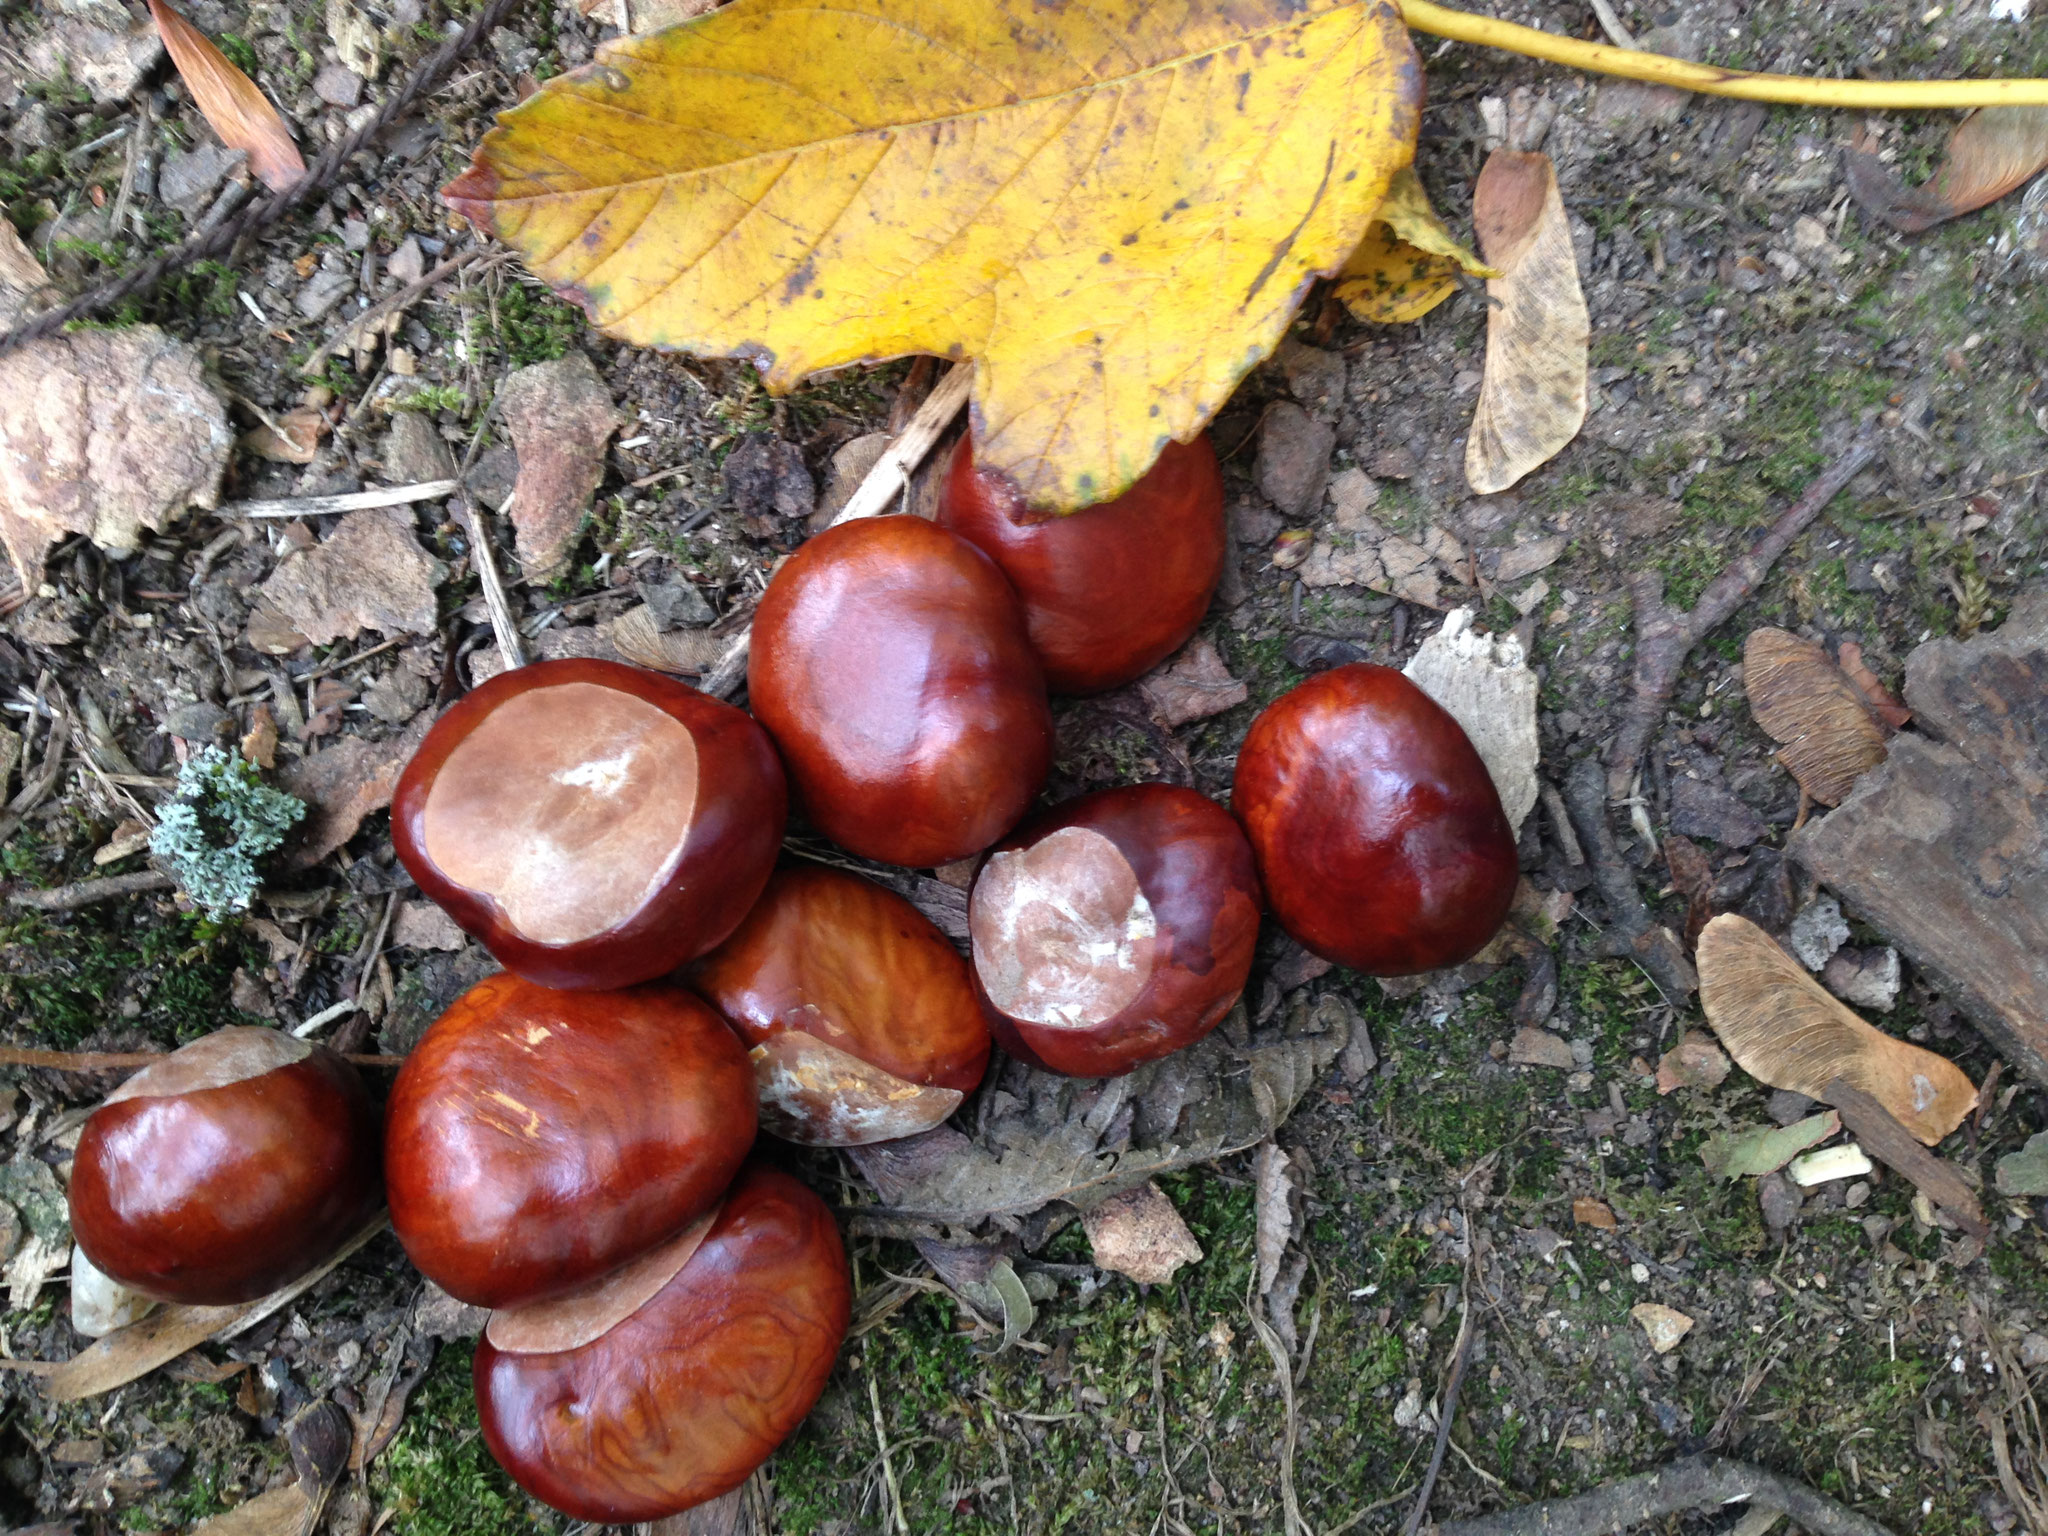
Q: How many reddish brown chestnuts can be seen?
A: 9